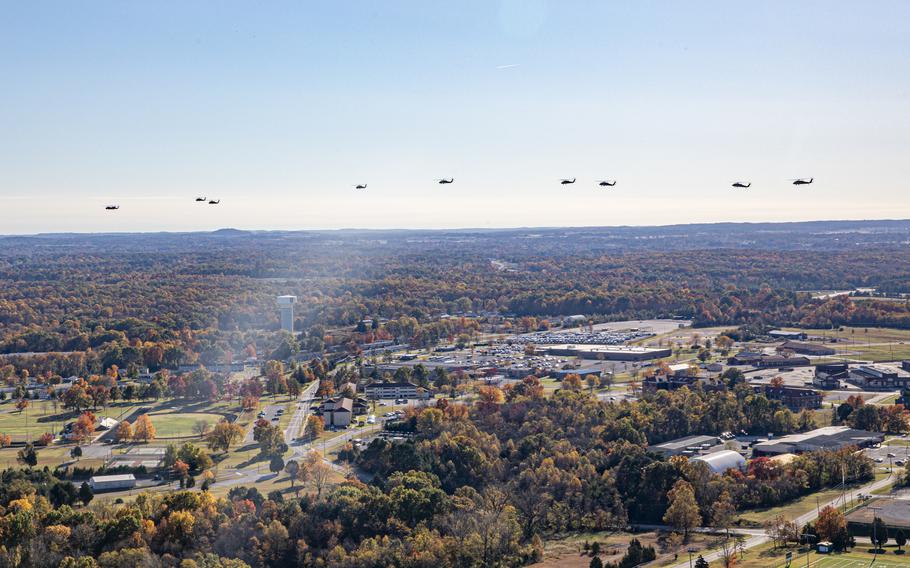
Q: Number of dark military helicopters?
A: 9